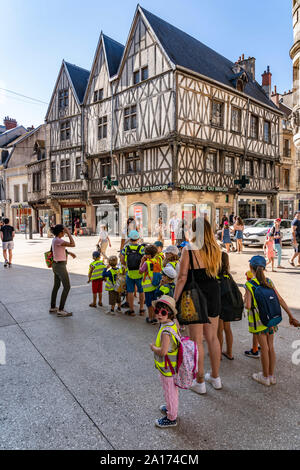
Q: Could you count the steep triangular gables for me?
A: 3